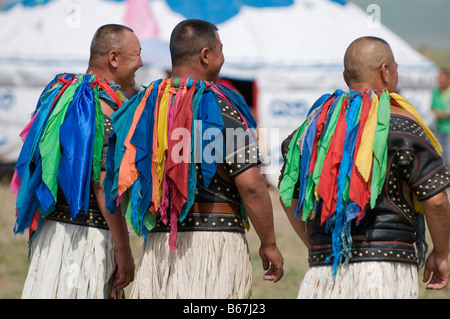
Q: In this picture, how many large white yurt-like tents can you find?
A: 2